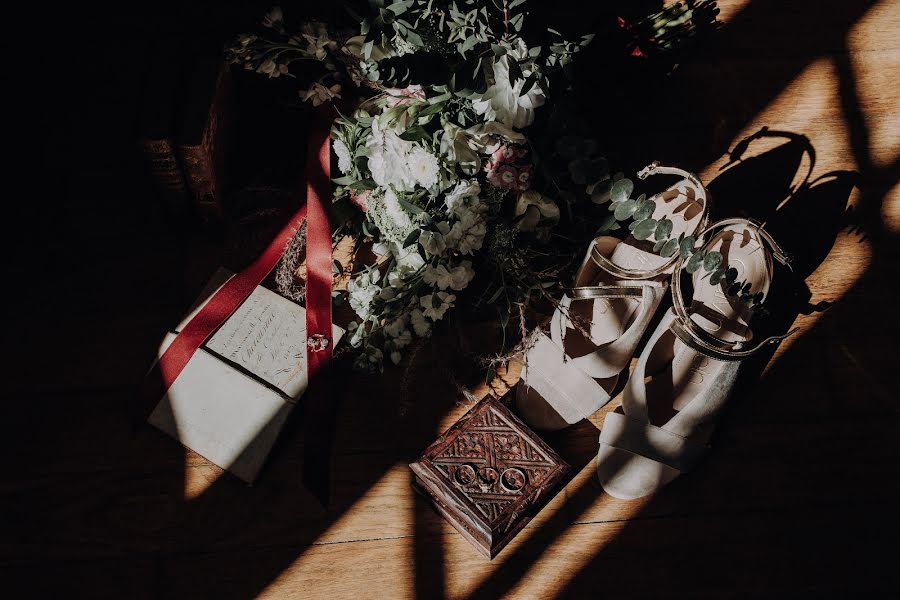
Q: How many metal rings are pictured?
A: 3